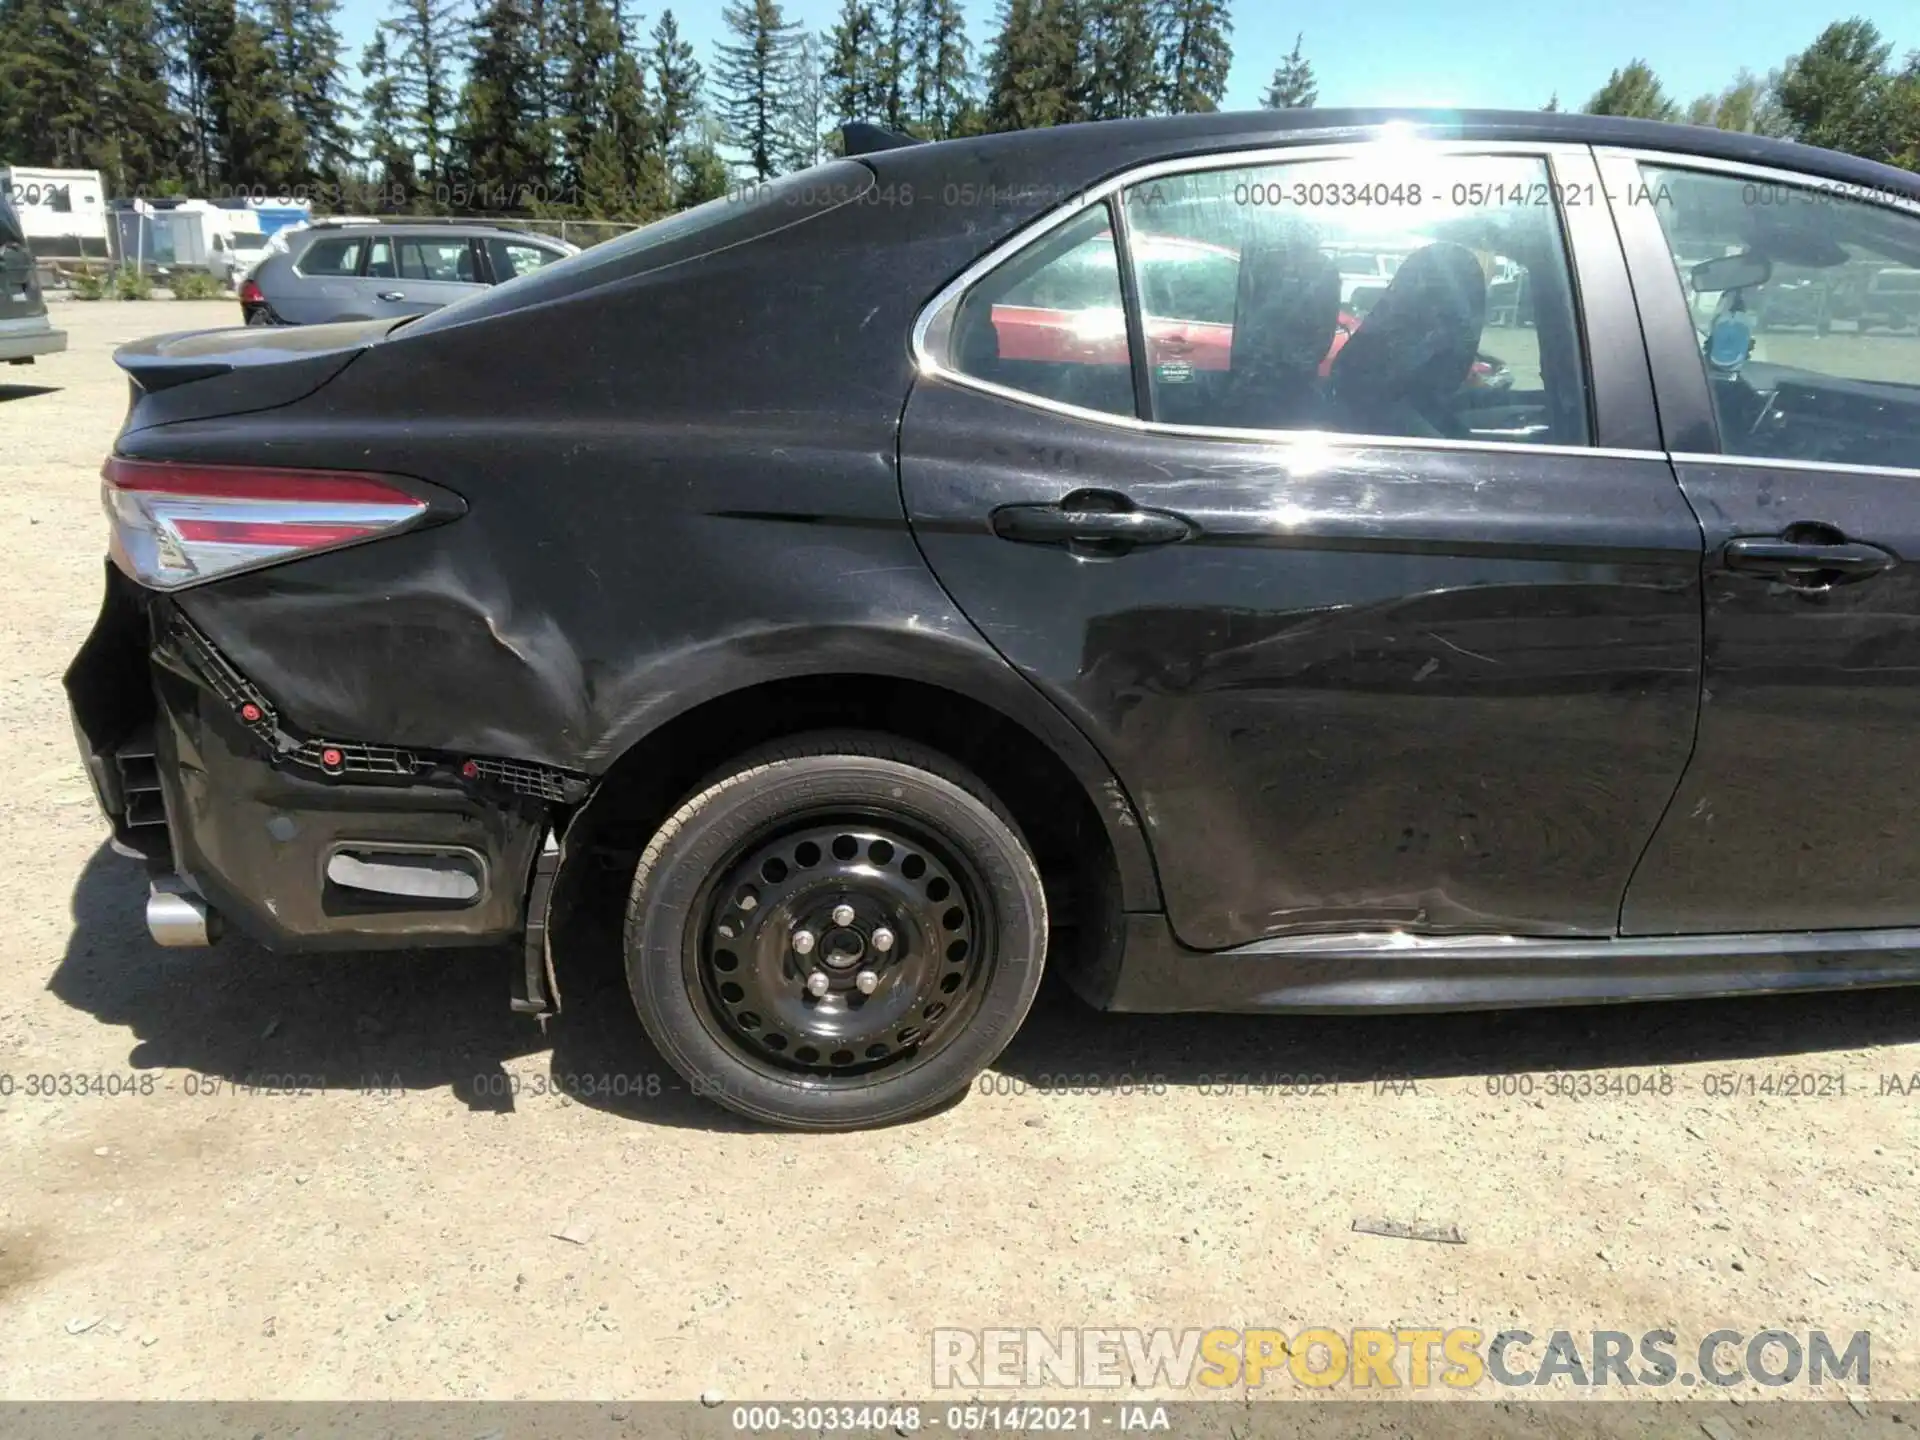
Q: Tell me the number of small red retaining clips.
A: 3